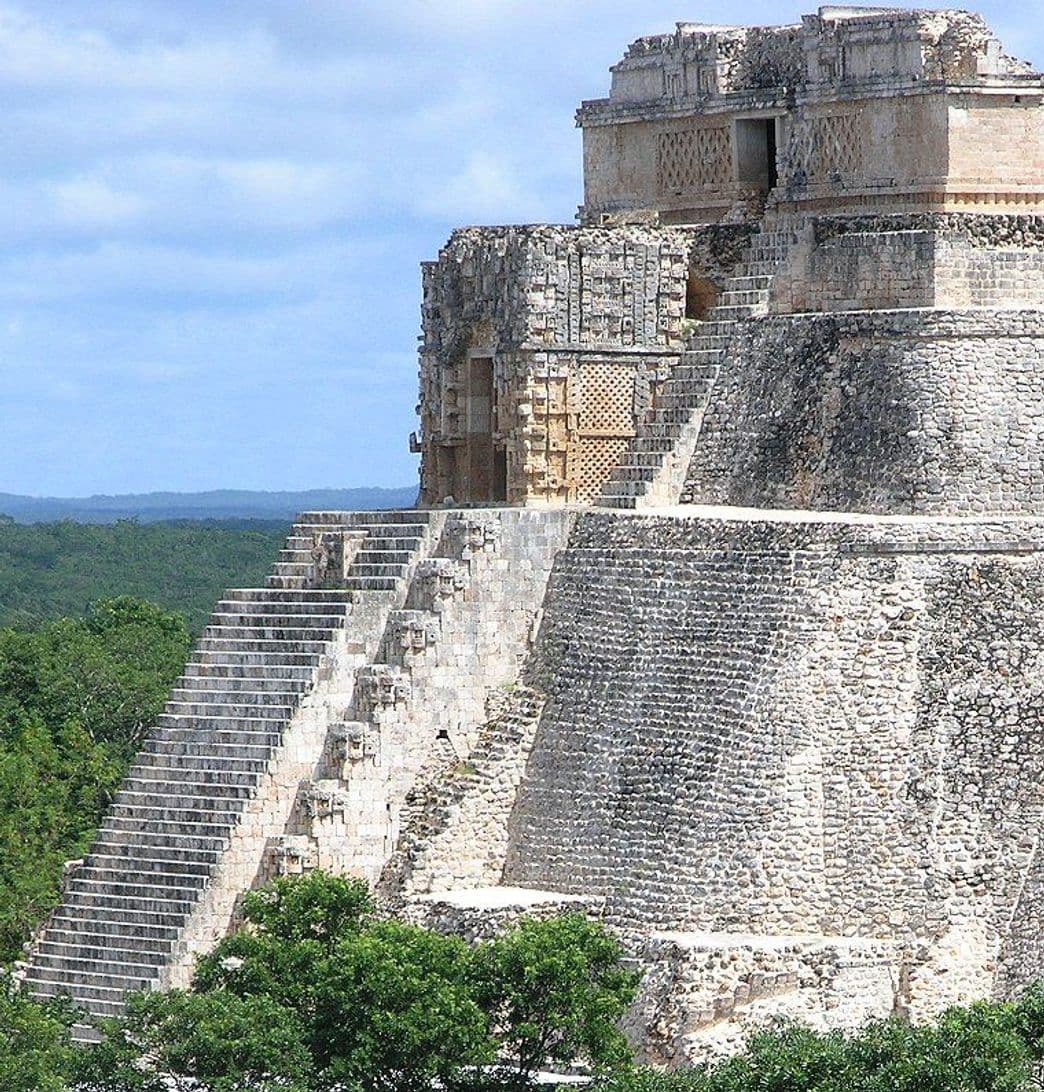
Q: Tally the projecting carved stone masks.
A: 7